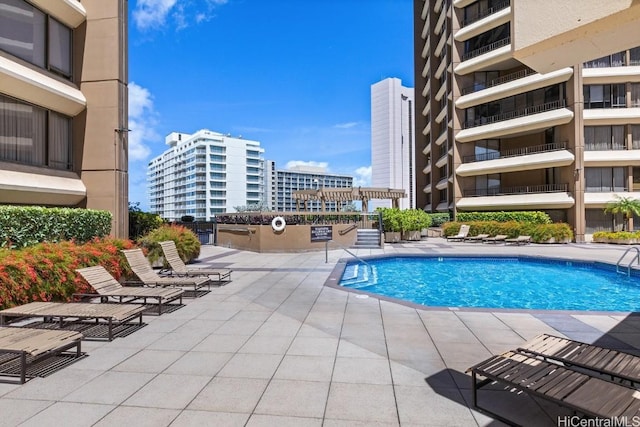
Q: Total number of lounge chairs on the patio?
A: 11